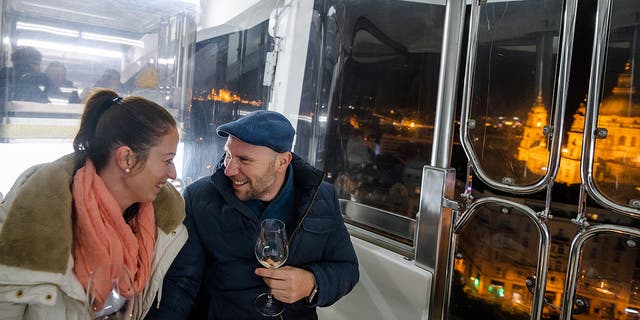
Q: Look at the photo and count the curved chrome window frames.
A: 4